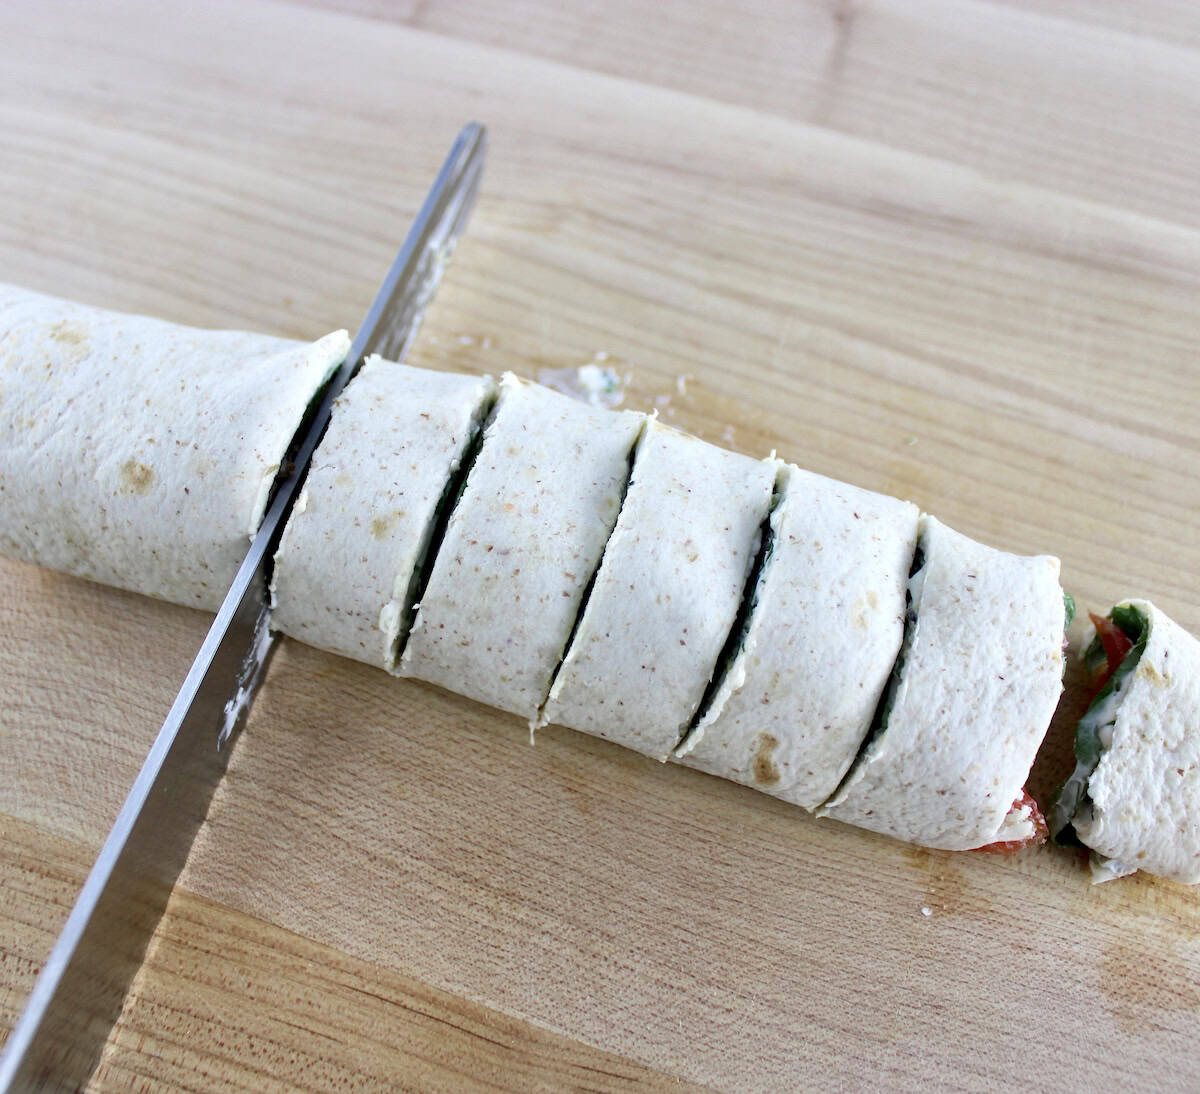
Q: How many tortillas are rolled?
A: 1